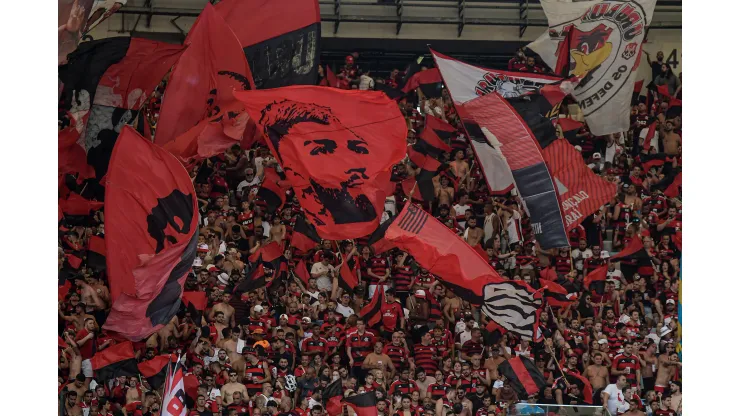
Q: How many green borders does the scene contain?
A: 0